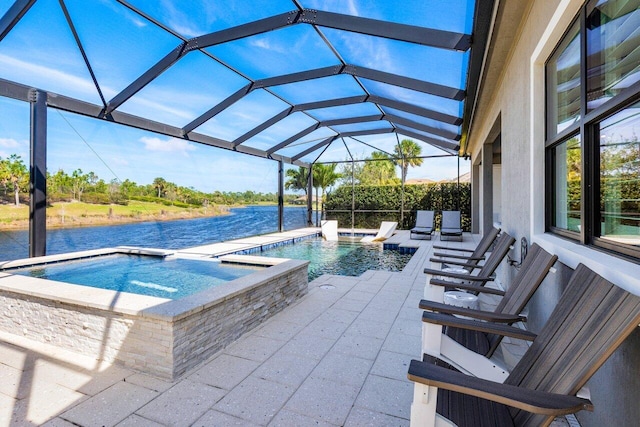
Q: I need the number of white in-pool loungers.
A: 2